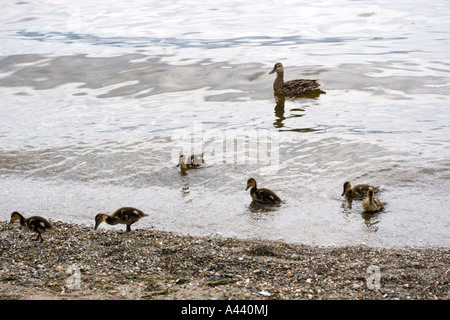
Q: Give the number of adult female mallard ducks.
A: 1